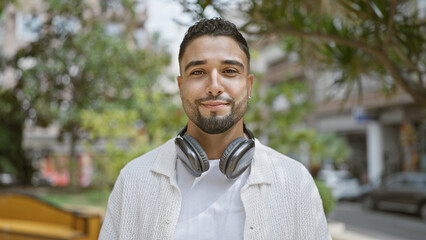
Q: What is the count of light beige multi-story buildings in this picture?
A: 2